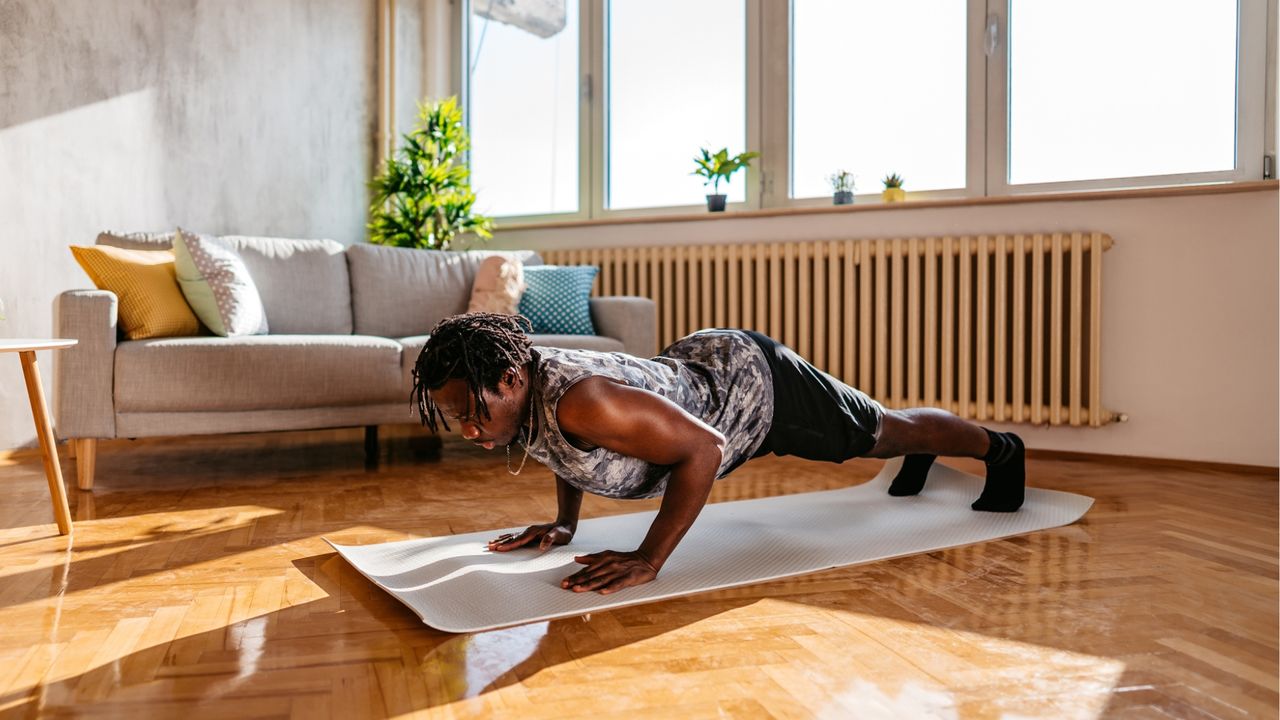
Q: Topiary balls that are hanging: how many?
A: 0